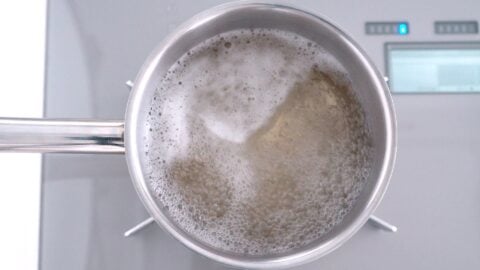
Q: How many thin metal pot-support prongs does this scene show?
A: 4